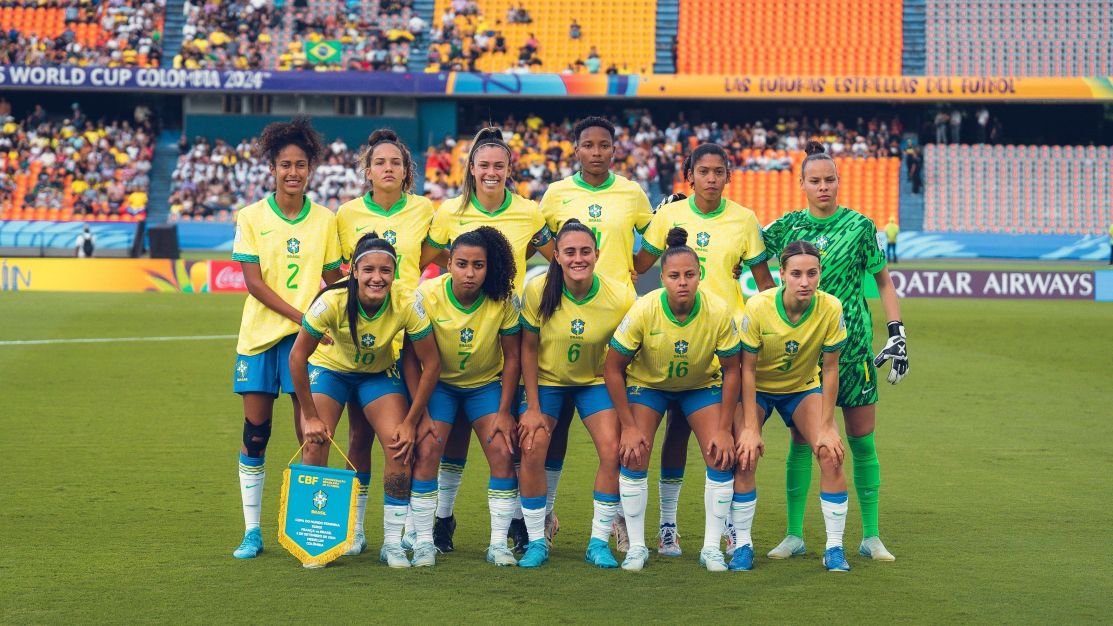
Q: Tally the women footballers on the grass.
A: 11